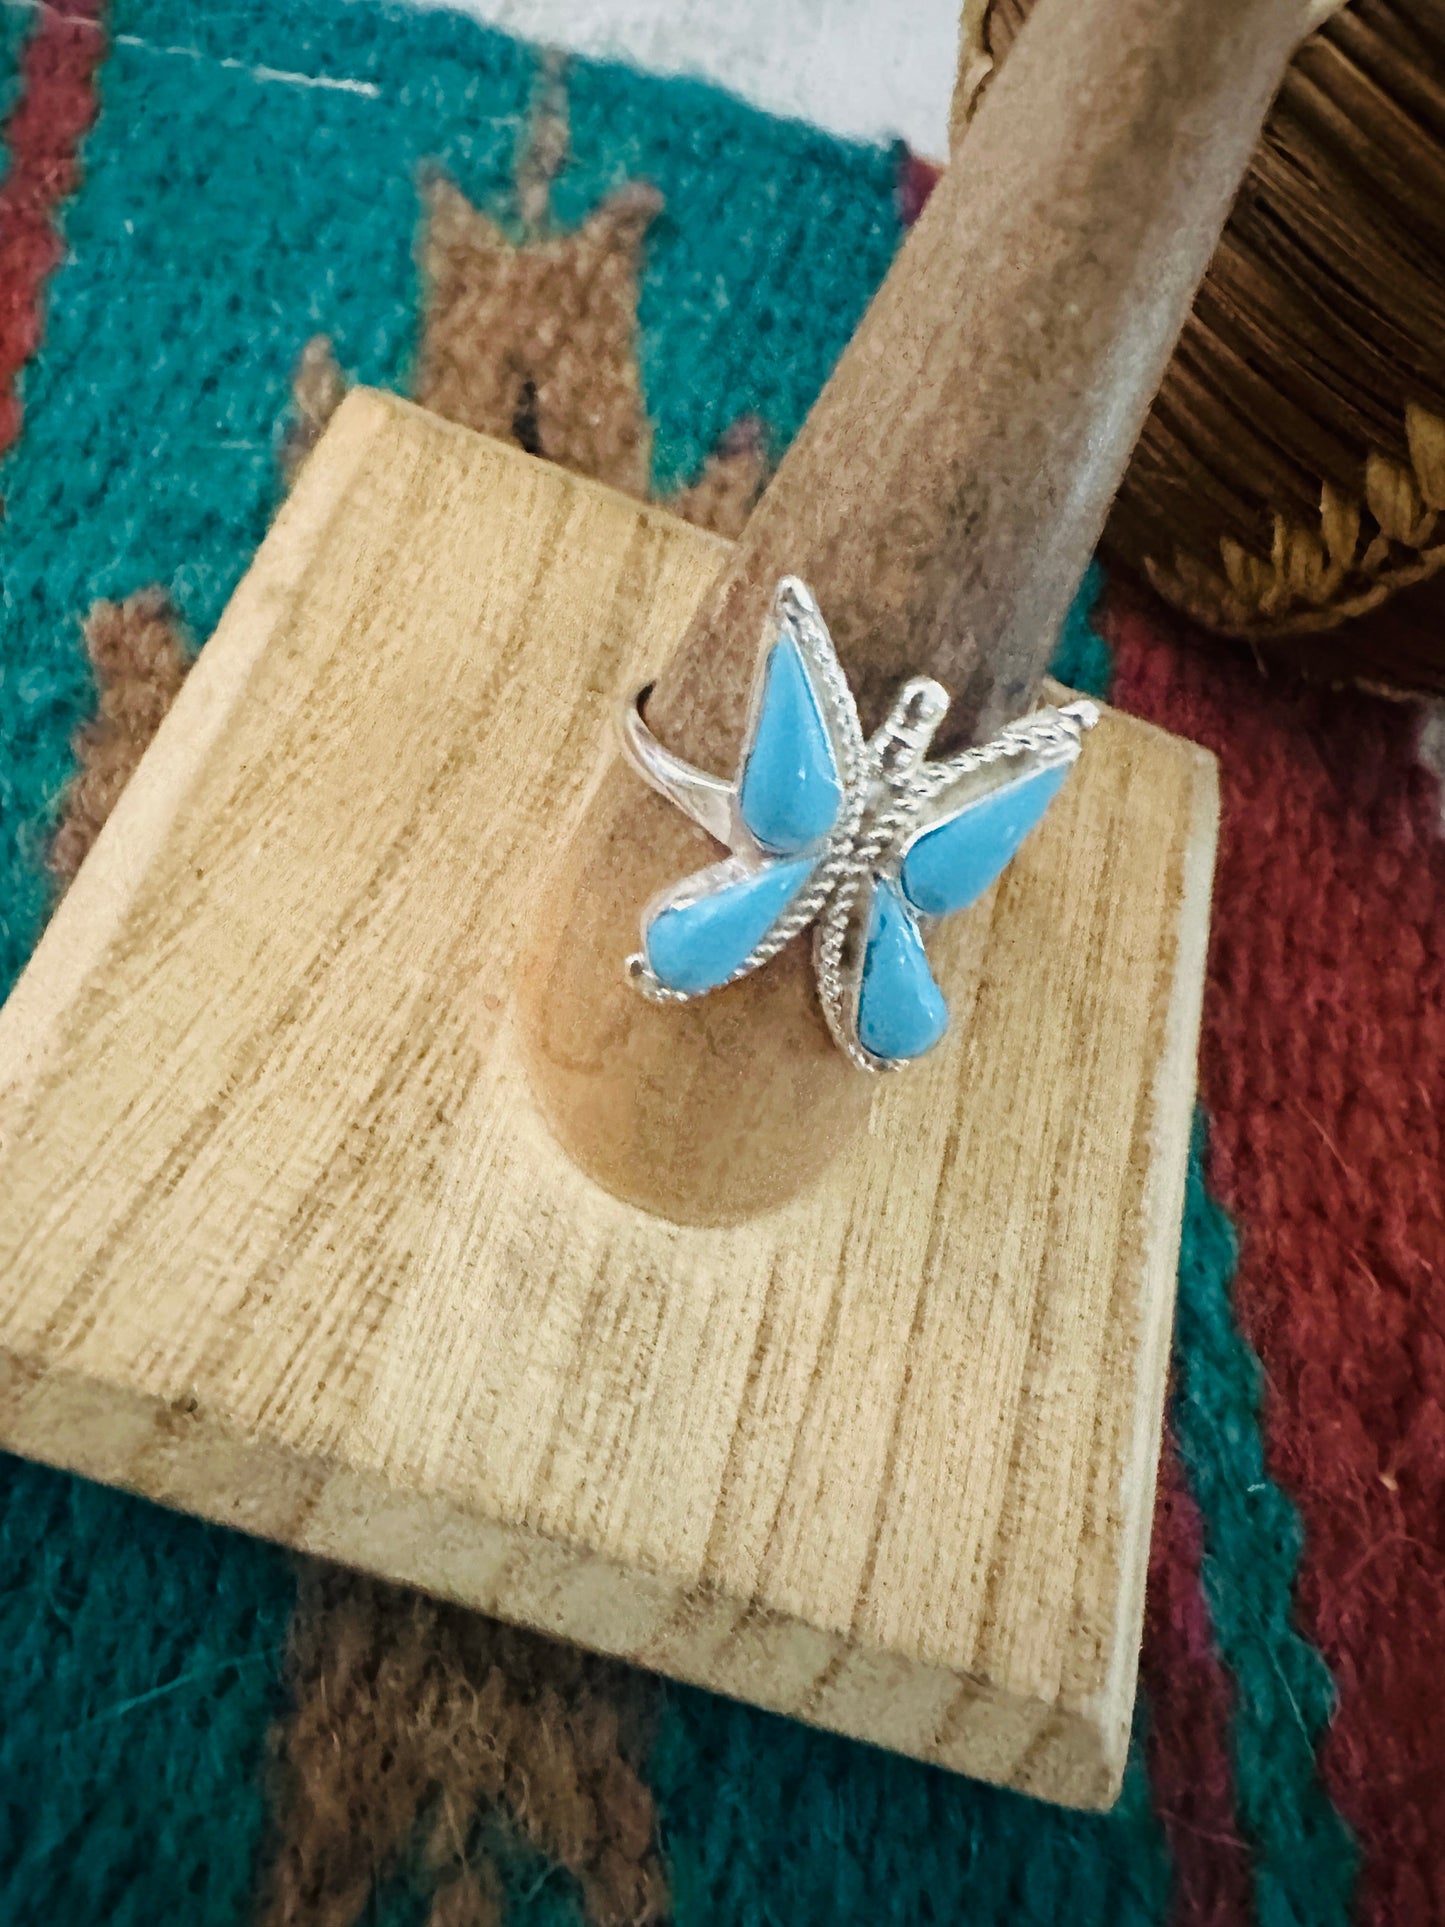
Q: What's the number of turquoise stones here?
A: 4